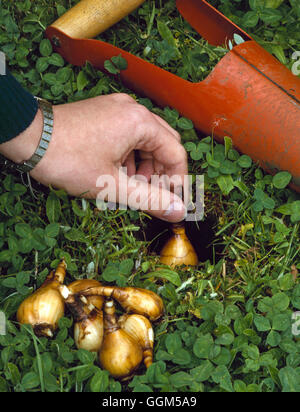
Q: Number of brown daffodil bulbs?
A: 7